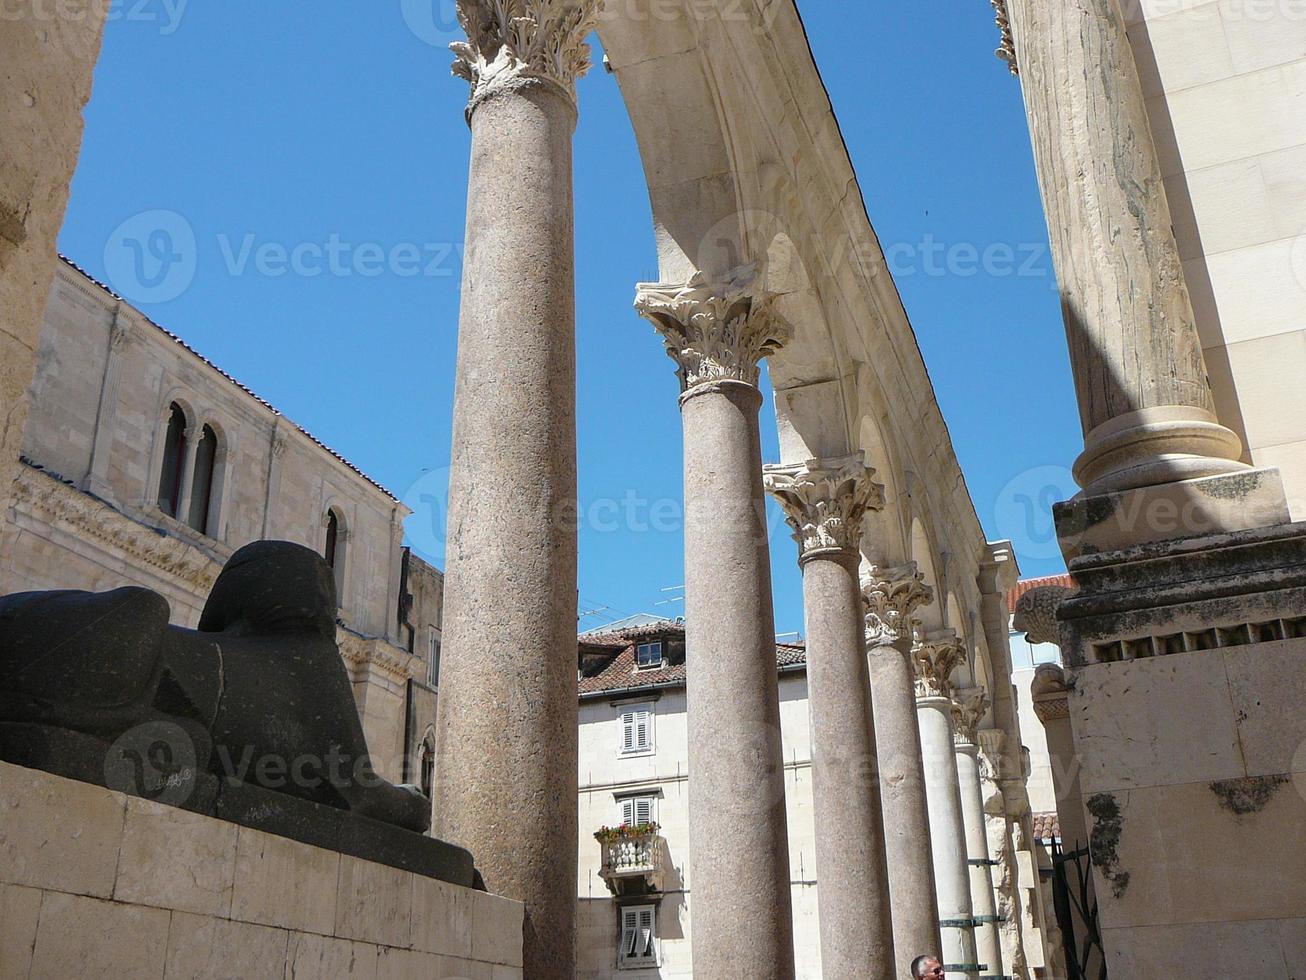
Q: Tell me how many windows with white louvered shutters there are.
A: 3